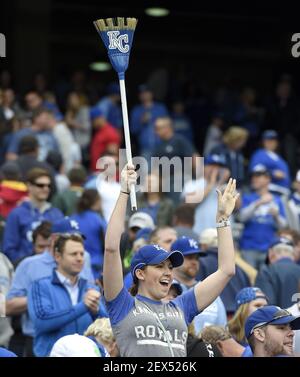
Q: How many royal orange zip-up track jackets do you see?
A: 0